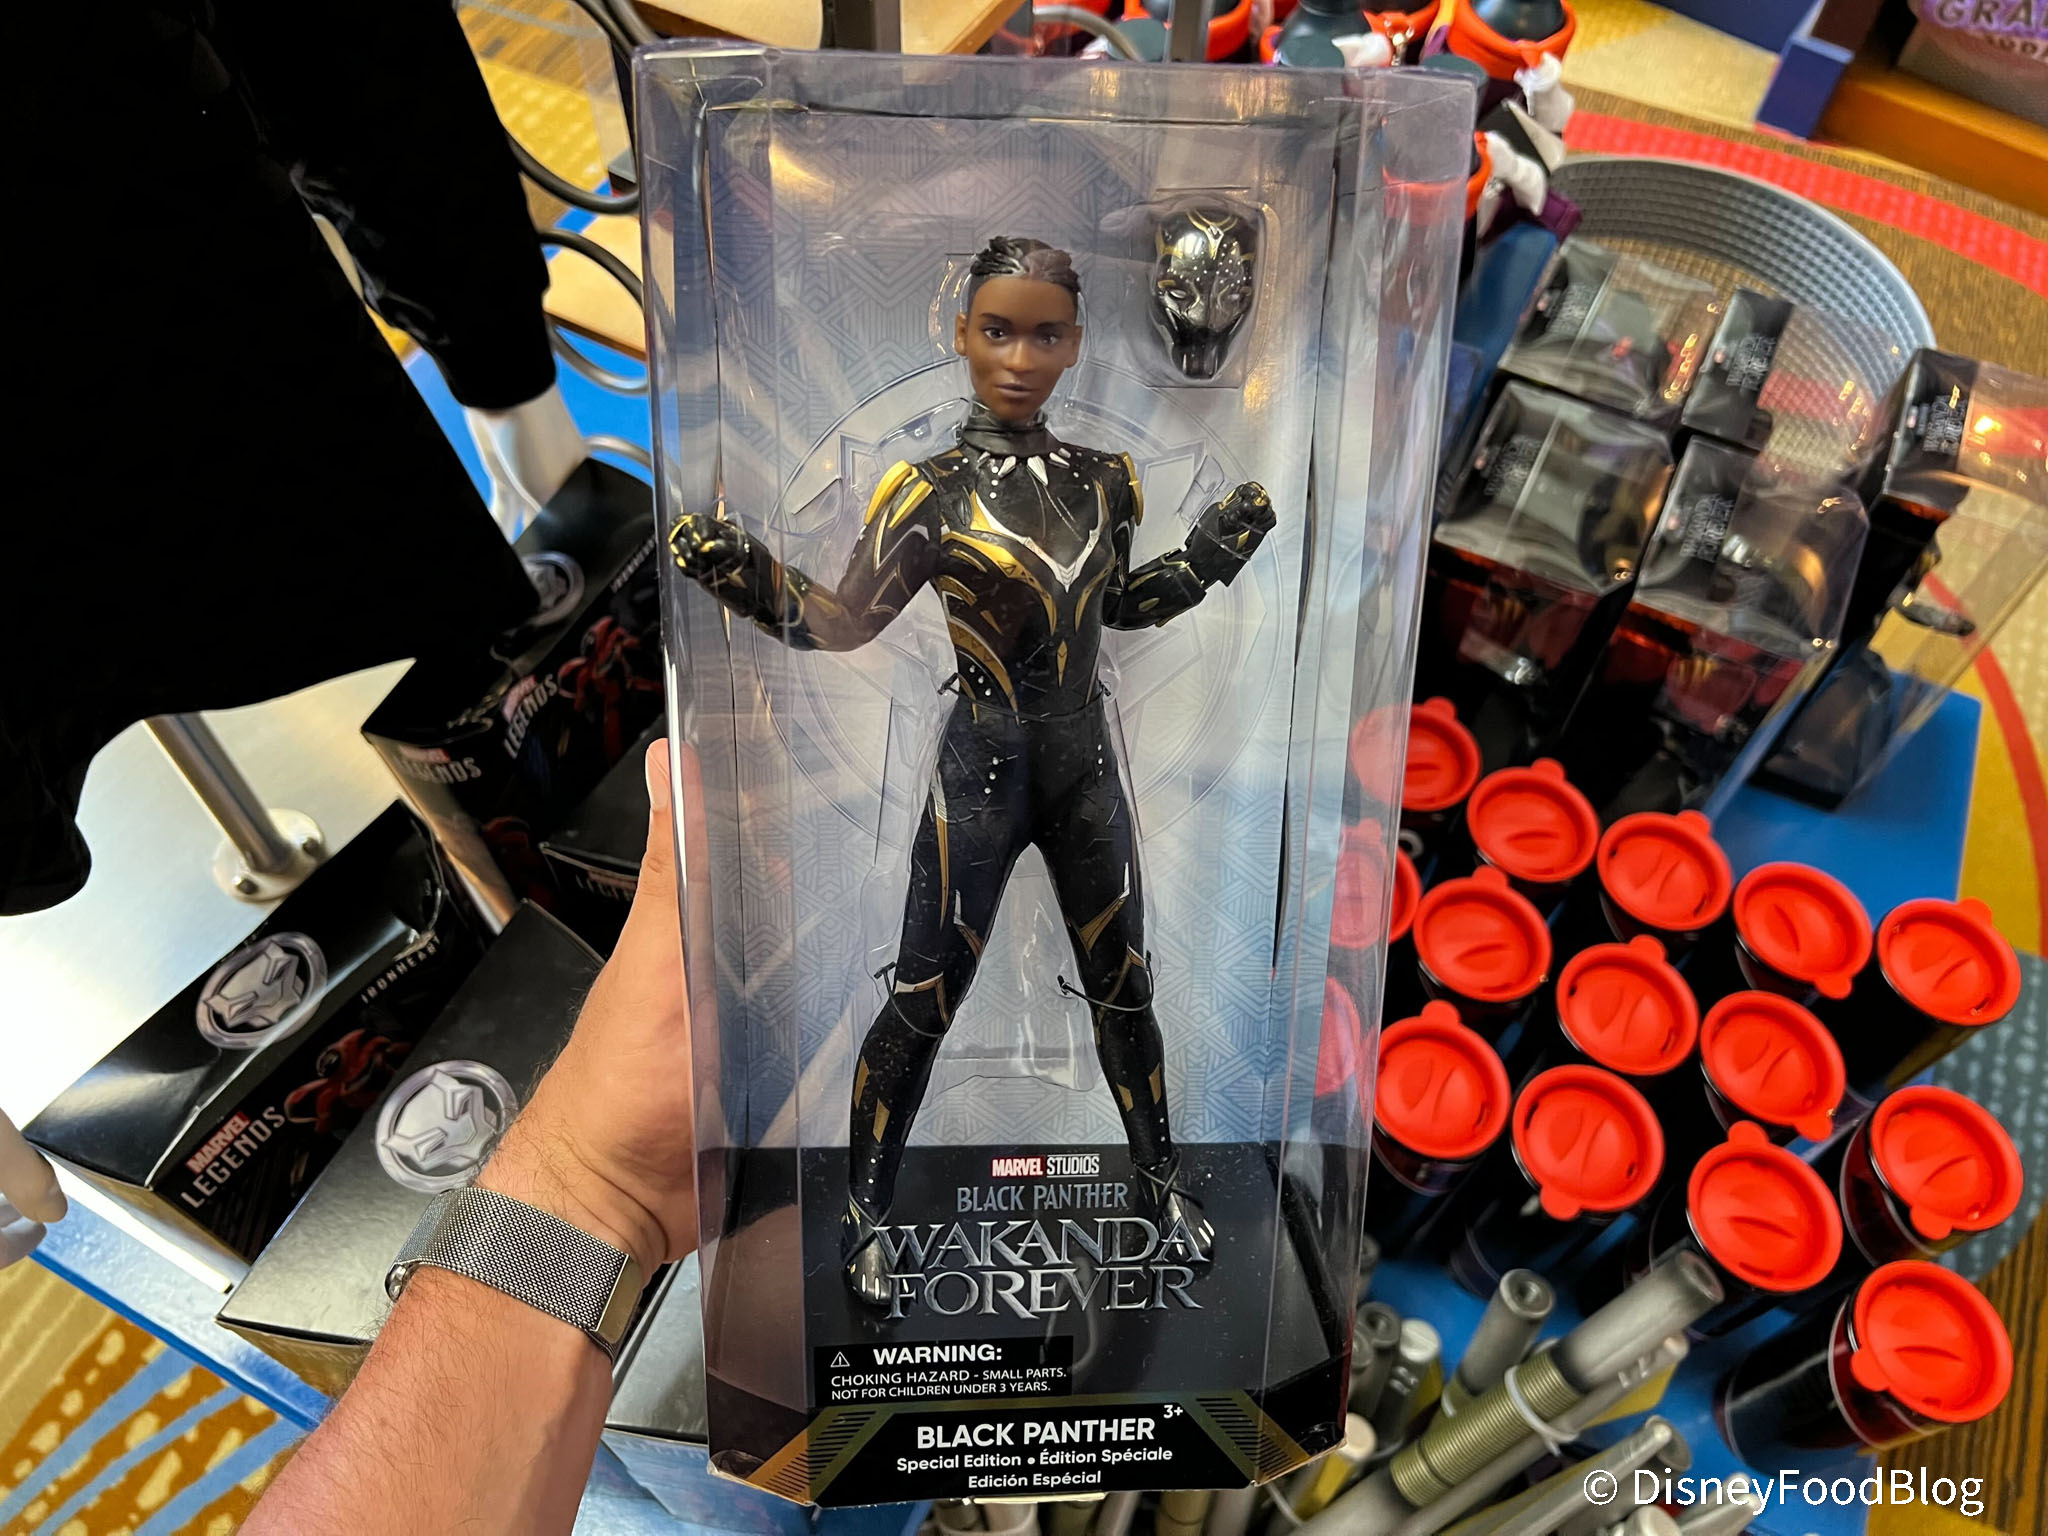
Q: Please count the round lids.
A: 15